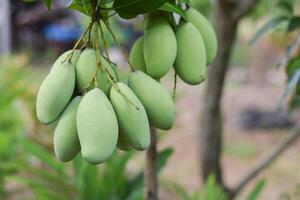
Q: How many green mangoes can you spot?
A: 13